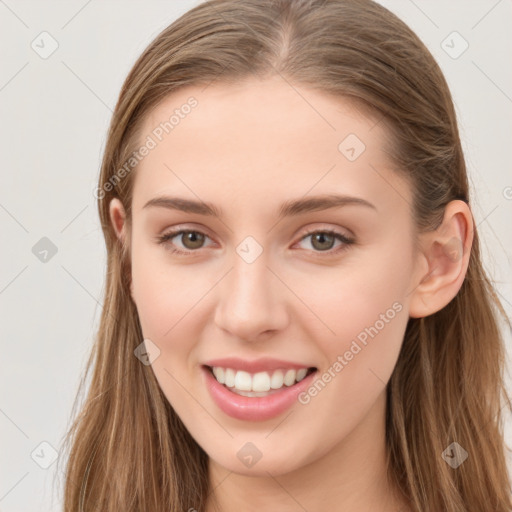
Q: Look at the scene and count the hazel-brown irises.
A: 2